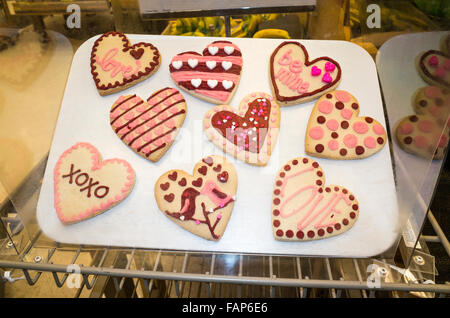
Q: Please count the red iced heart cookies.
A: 1